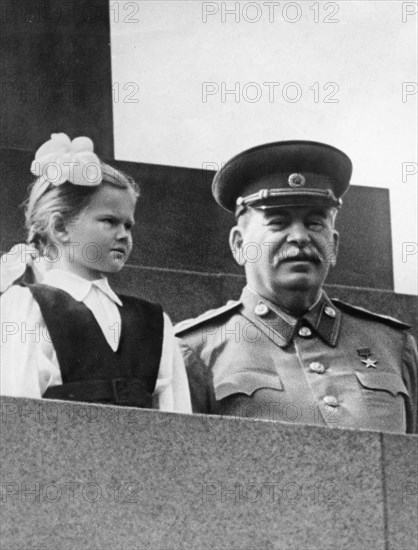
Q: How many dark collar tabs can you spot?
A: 2